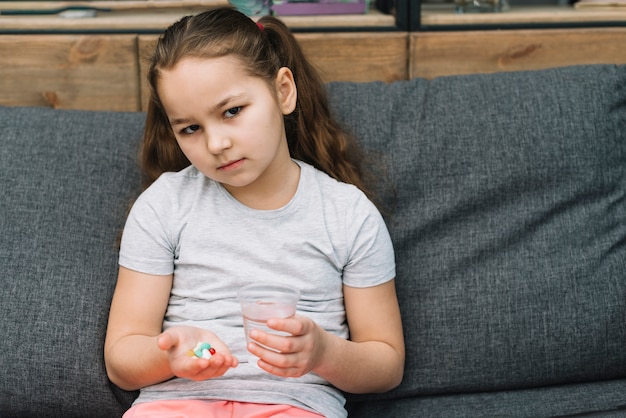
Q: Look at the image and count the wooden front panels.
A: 3